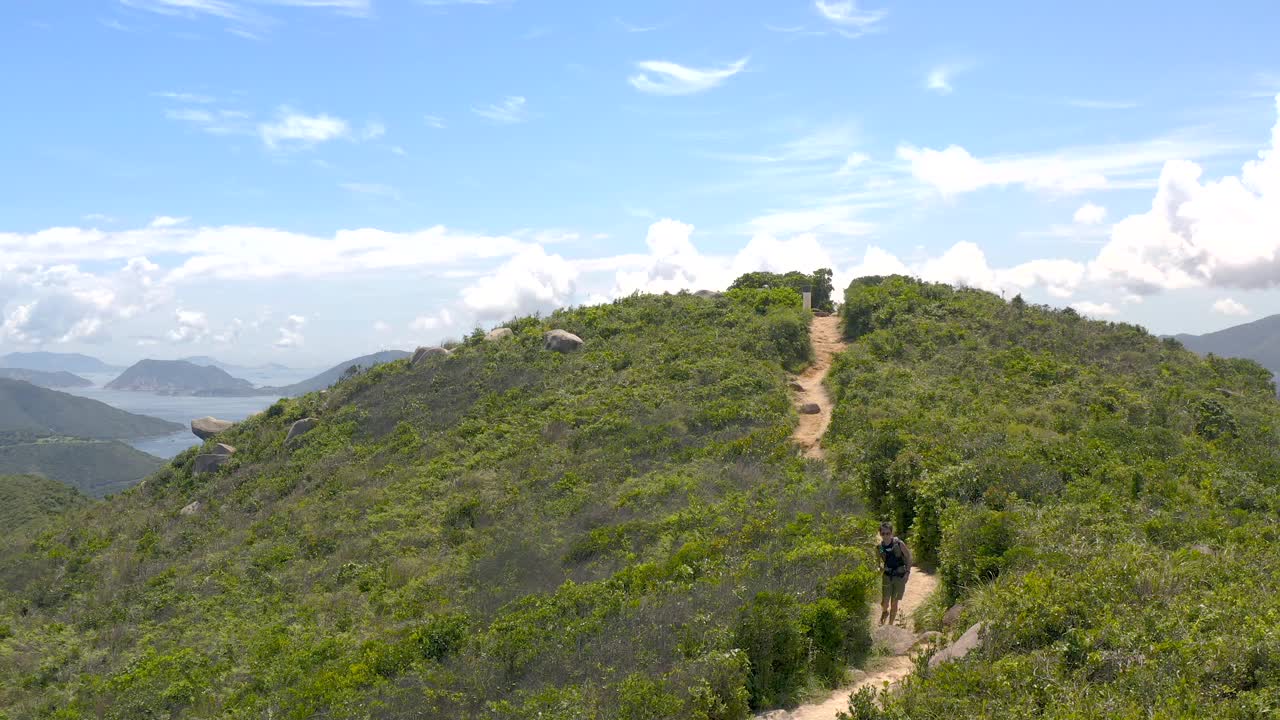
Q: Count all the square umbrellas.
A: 0